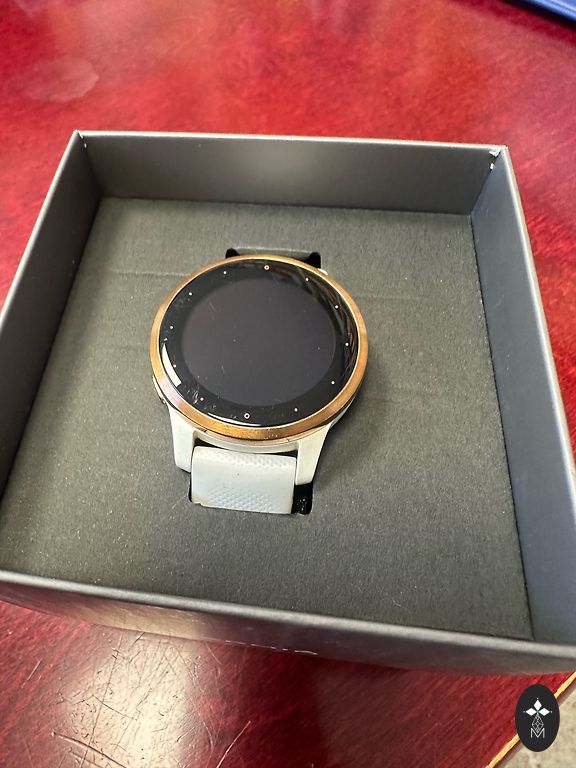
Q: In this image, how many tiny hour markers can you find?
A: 12